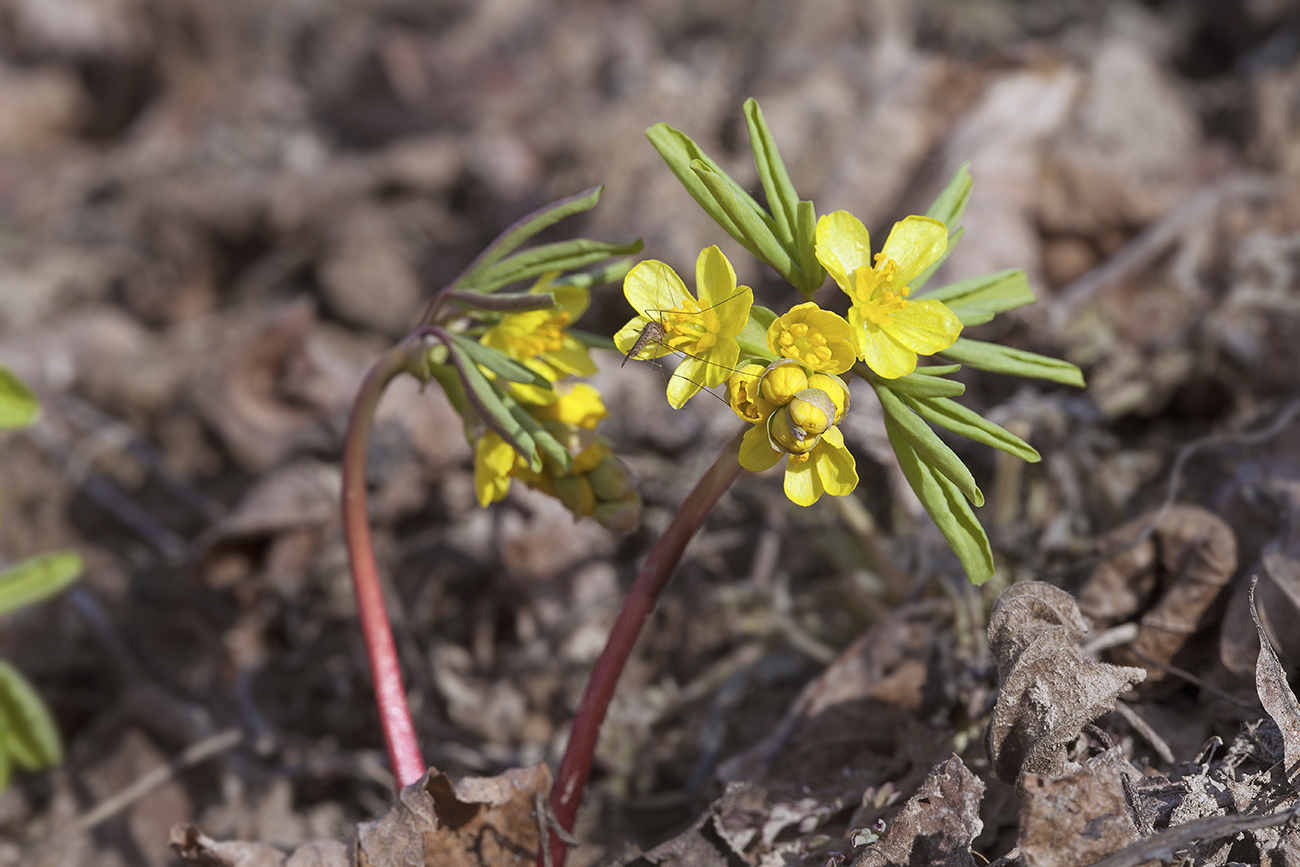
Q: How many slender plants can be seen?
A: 2